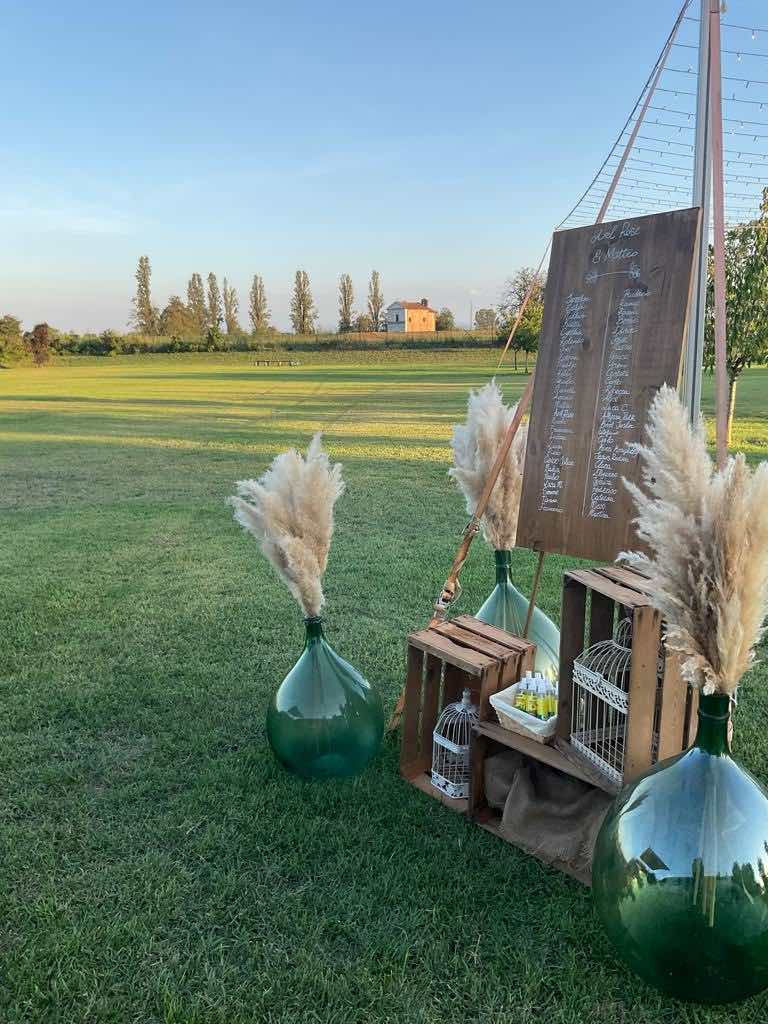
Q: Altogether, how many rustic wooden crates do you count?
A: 3